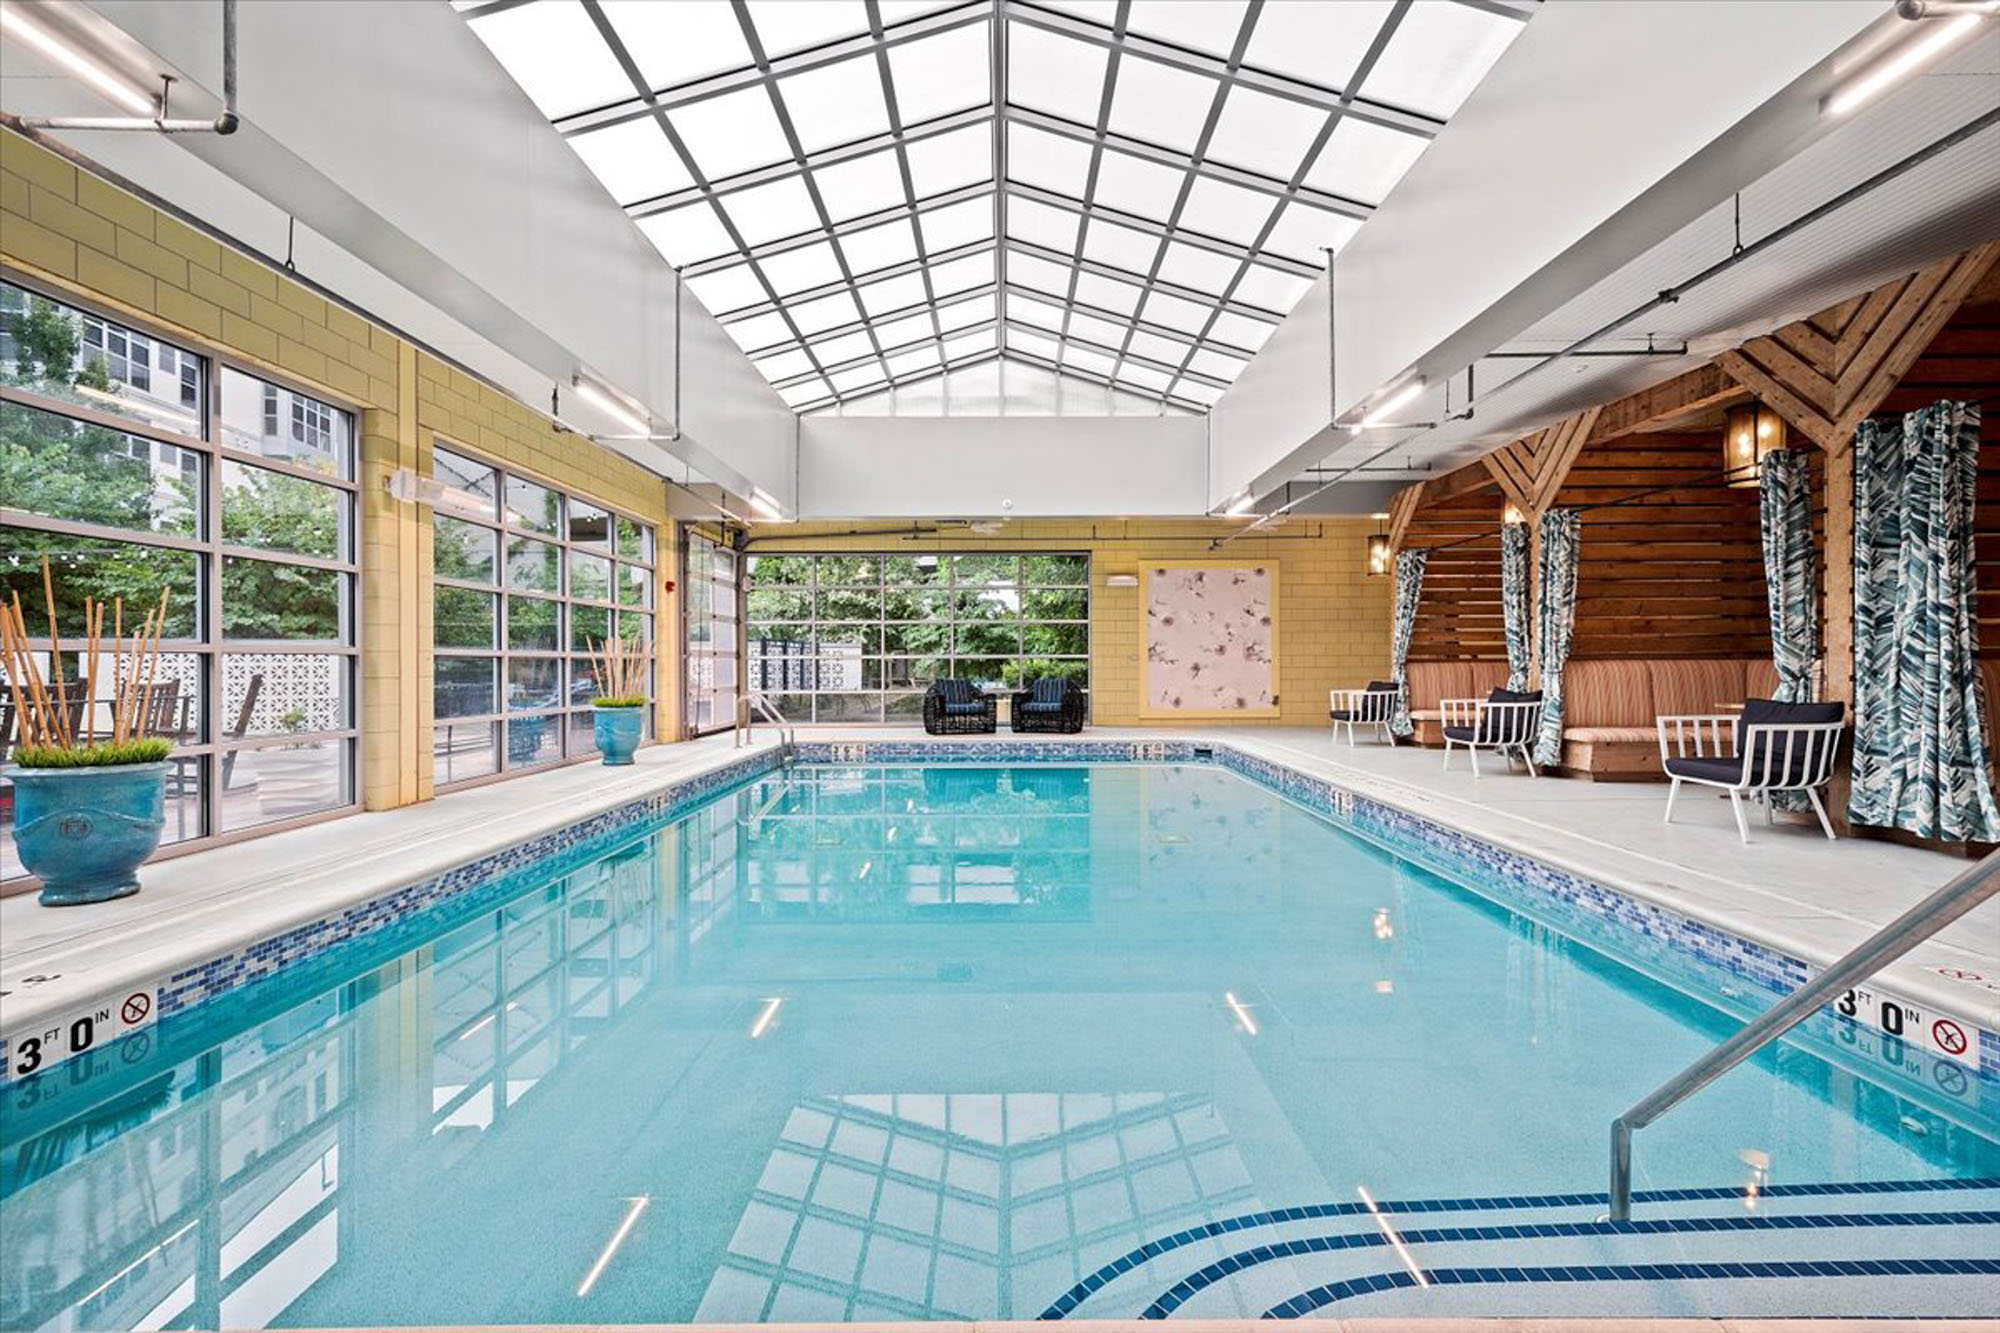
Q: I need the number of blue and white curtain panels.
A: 5